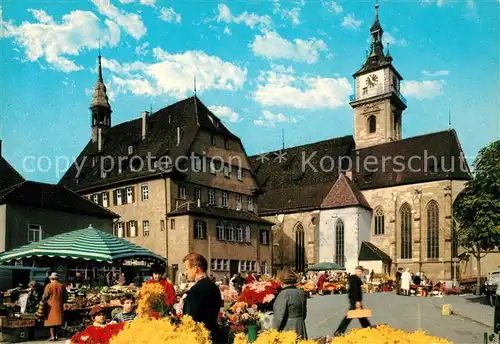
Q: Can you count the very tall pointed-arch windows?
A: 4